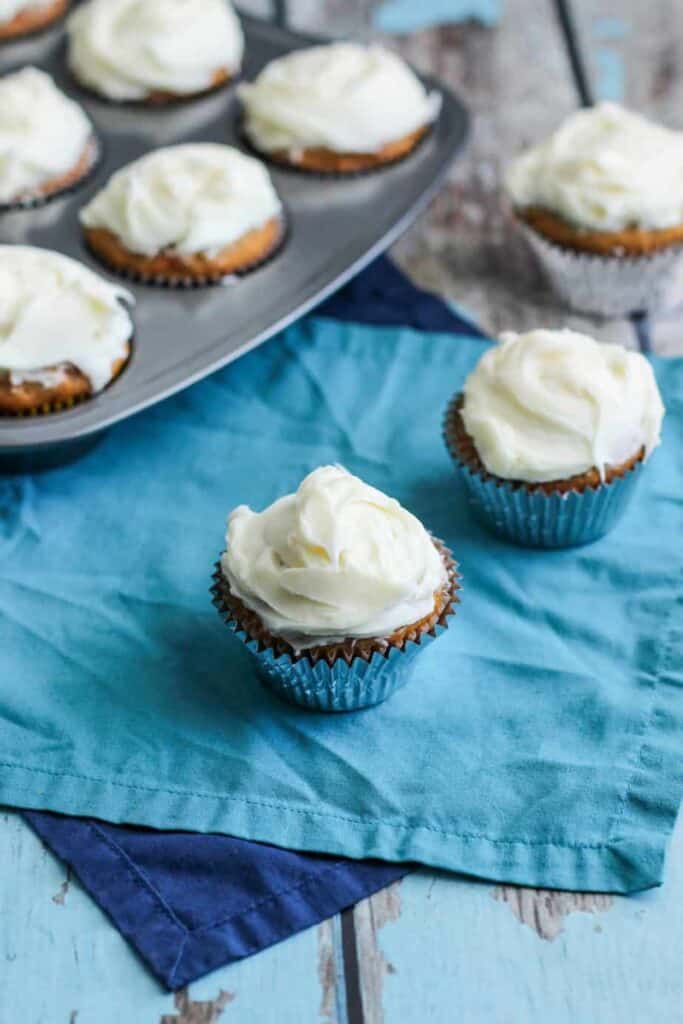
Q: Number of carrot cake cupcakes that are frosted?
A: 9